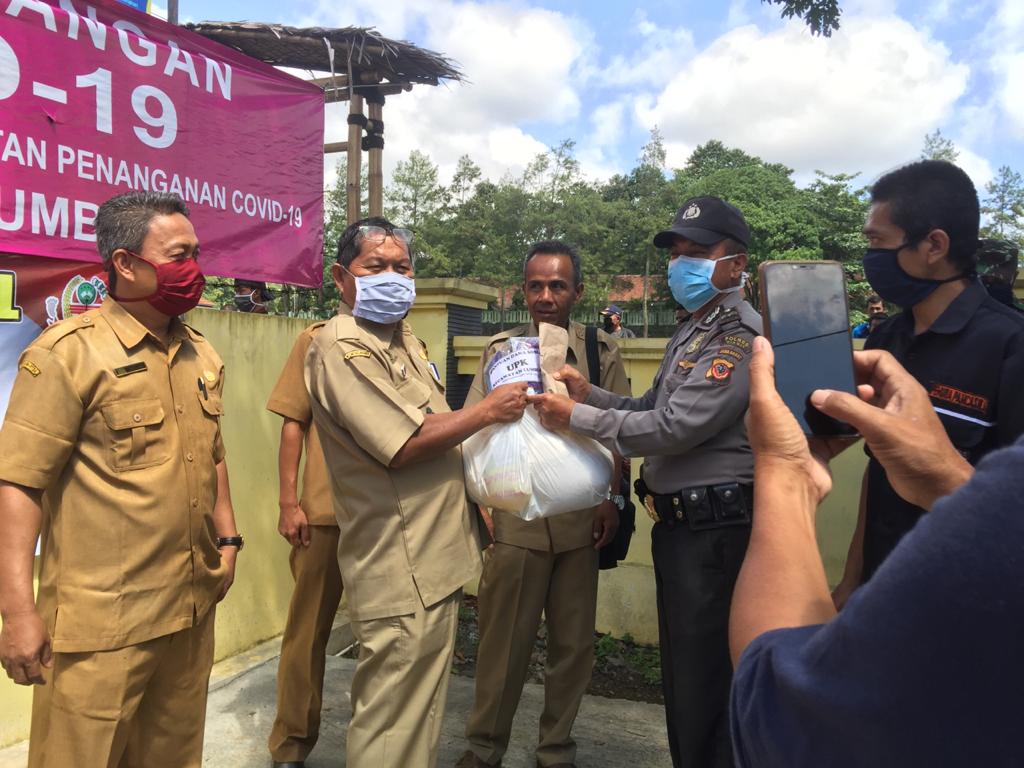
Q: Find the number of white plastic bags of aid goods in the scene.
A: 1